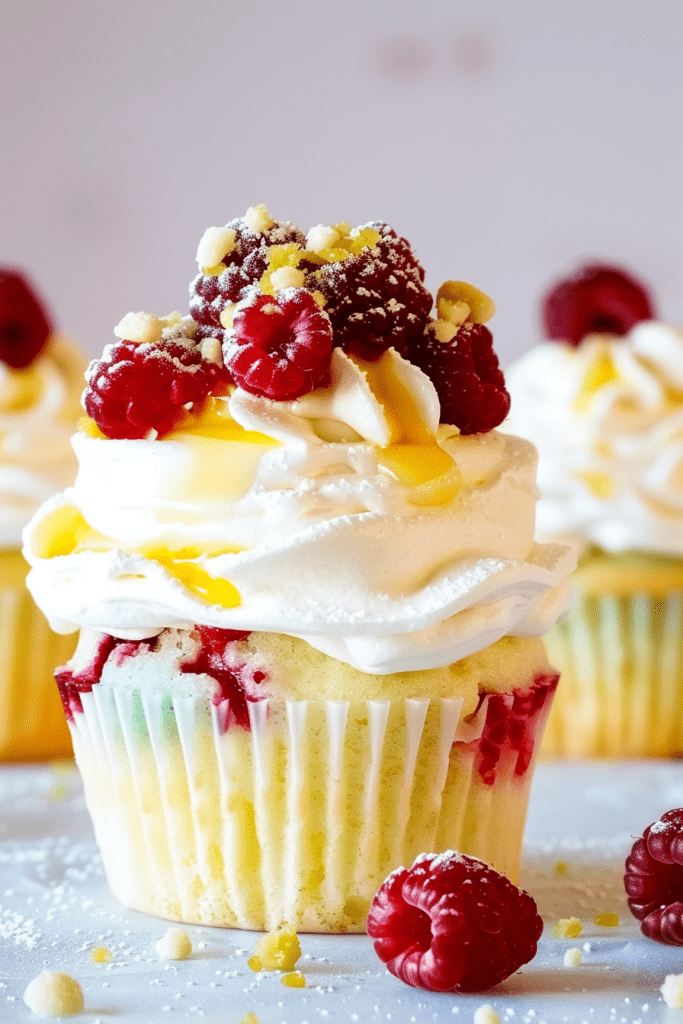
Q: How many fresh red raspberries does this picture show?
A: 9